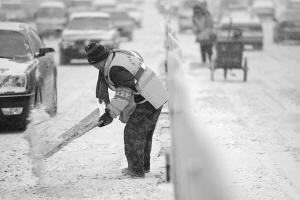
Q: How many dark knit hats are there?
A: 1